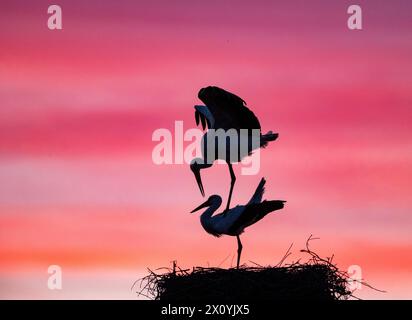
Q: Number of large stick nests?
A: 1